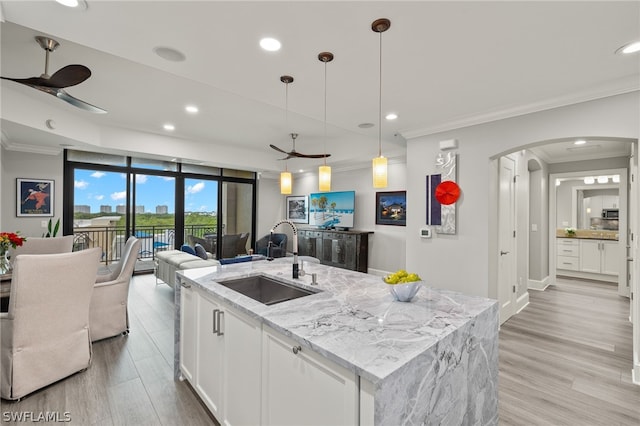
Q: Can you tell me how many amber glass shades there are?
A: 3